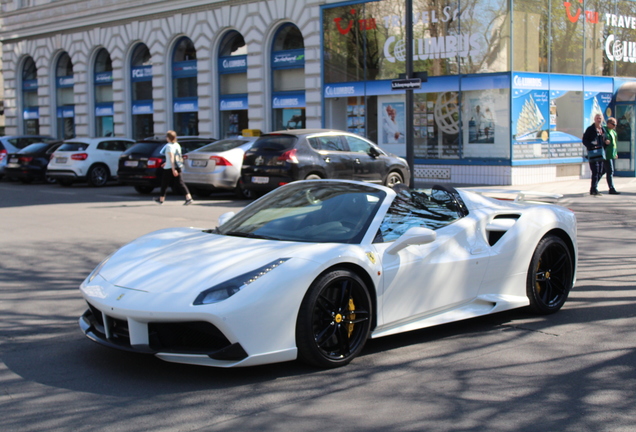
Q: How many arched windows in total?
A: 7